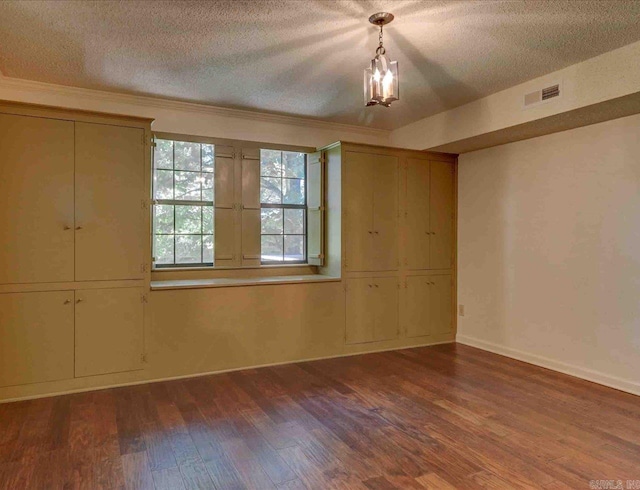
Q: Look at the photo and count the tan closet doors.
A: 12